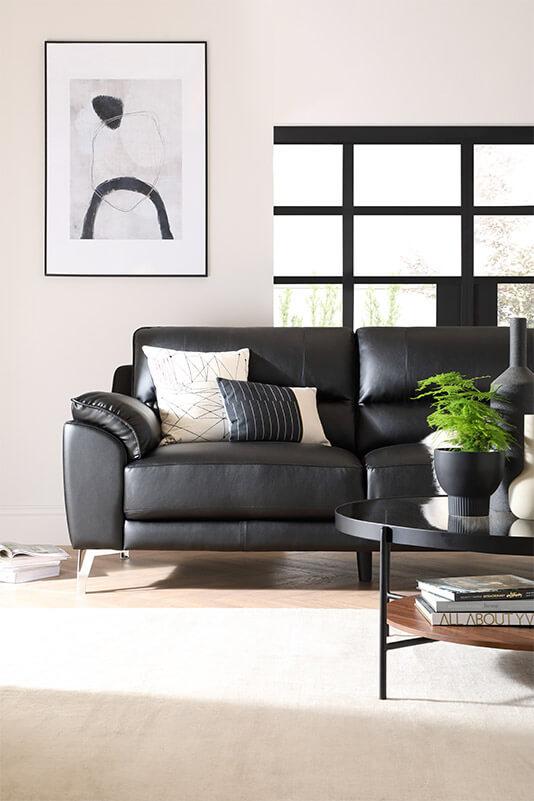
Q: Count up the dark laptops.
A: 0